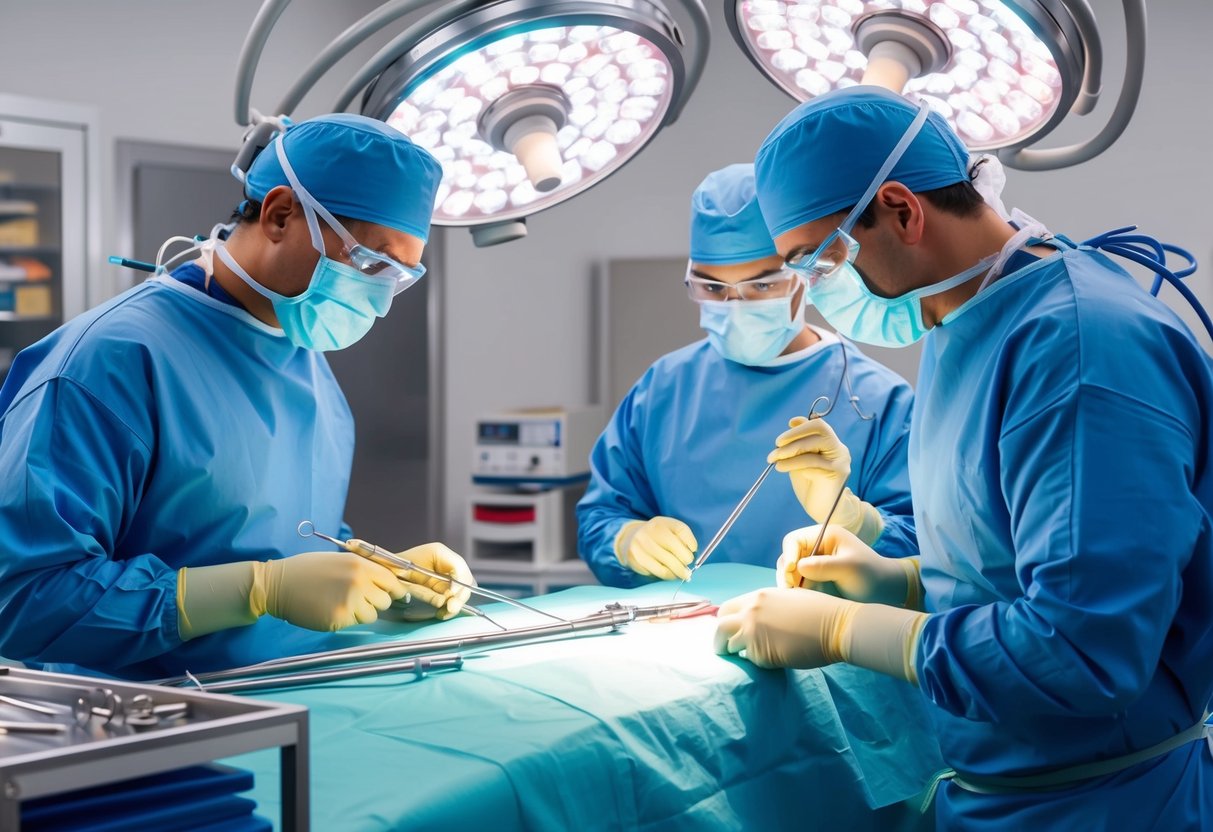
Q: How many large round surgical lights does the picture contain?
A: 2